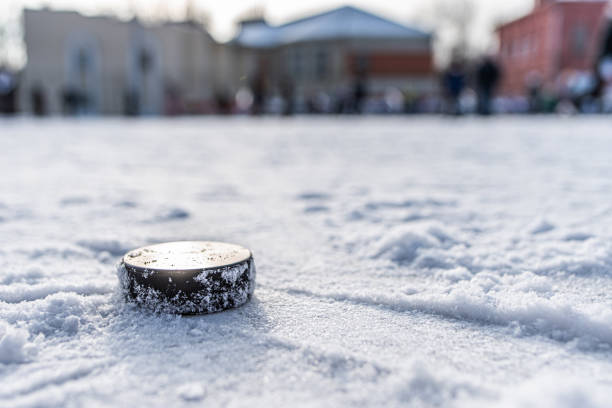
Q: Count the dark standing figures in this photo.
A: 2